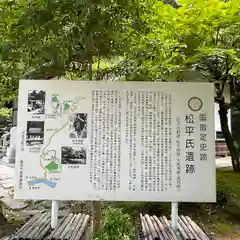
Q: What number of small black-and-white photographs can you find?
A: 4